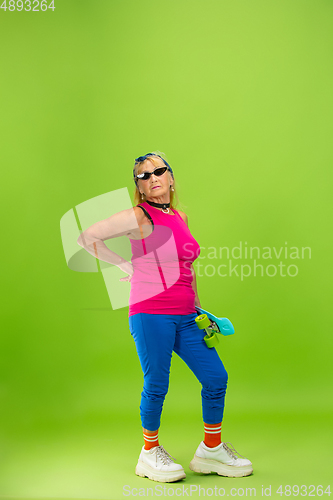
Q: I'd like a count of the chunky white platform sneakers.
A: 2